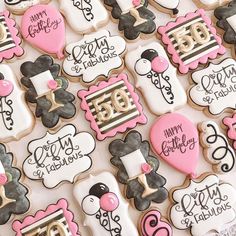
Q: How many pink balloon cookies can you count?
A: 2